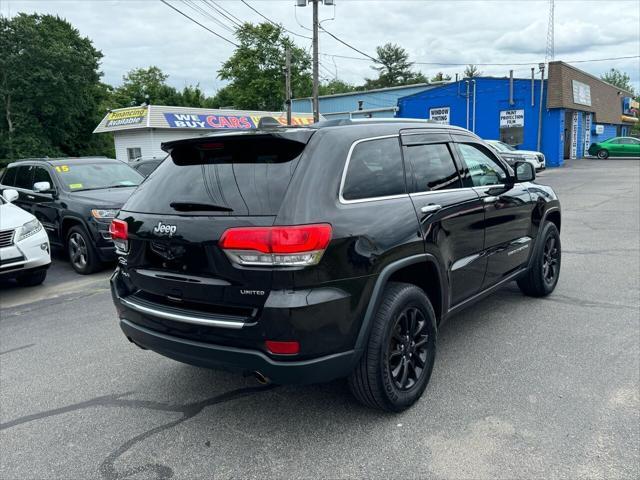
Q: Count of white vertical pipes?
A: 2